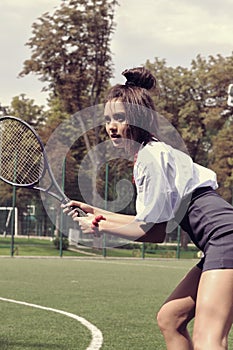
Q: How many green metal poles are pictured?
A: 5